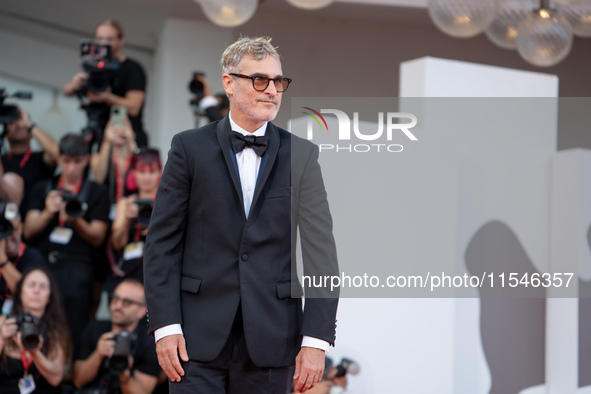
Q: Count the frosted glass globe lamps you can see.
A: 6